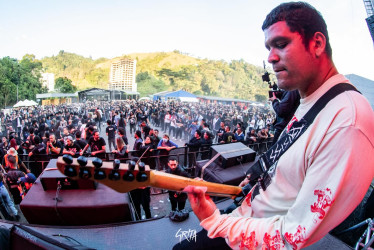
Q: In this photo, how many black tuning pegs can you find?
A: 6